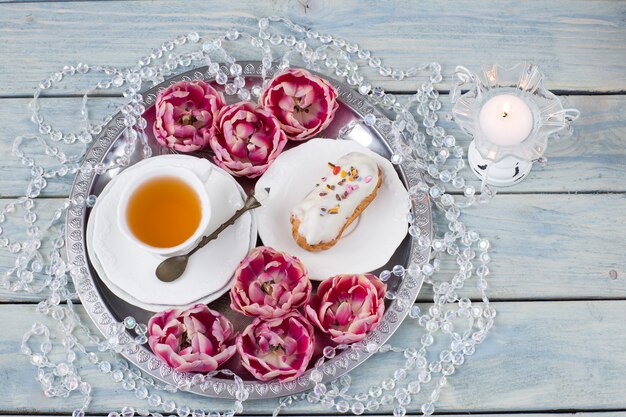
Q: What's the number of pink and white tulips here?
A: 7